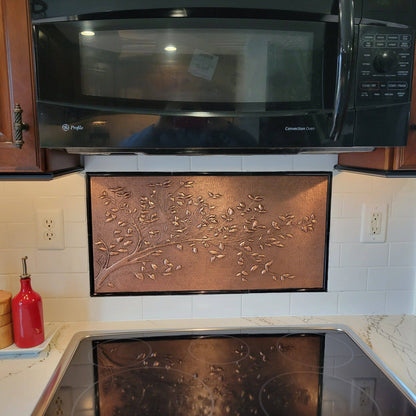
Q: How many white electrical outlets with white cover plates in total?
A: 2